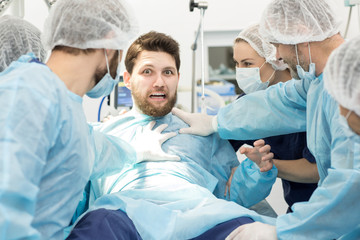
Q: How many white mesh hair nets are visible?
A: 5